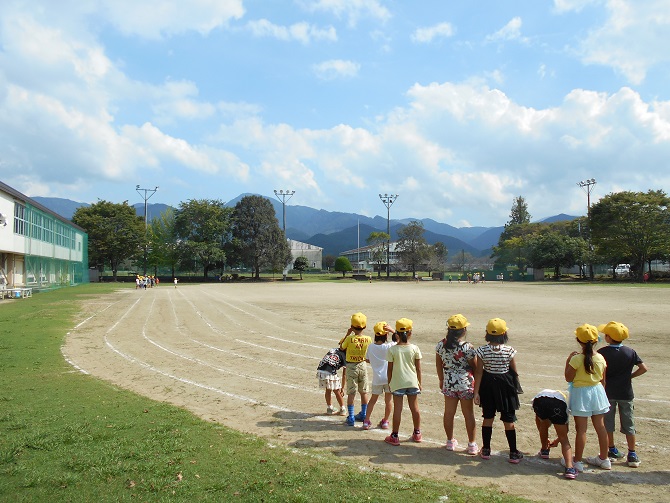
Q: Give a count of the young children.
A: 9